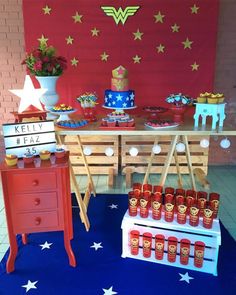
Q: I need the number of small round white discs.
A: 7